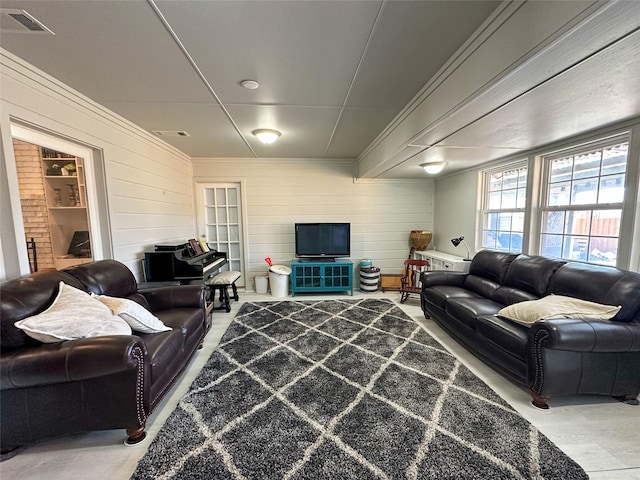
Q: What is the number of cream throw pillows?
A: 3